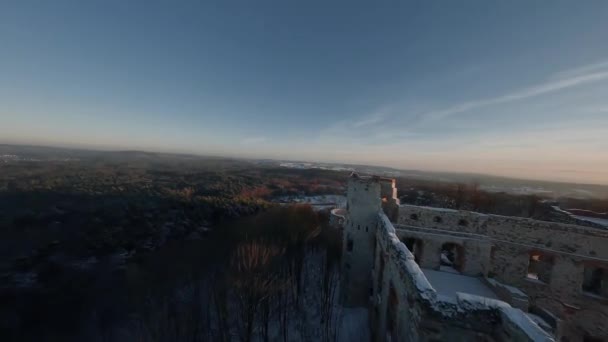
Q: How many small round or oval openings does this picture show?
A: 3